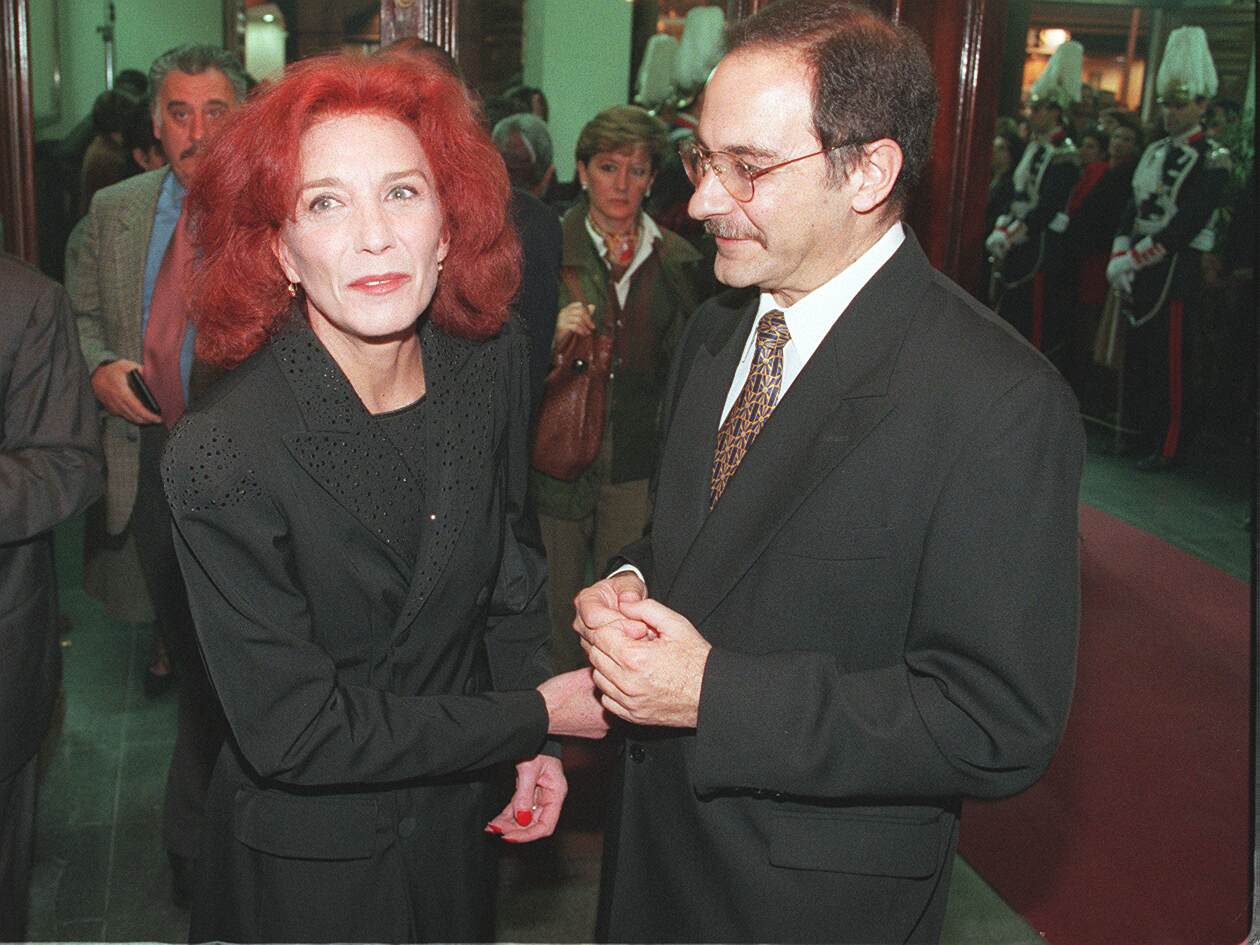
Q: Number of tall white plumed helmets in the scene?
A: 4